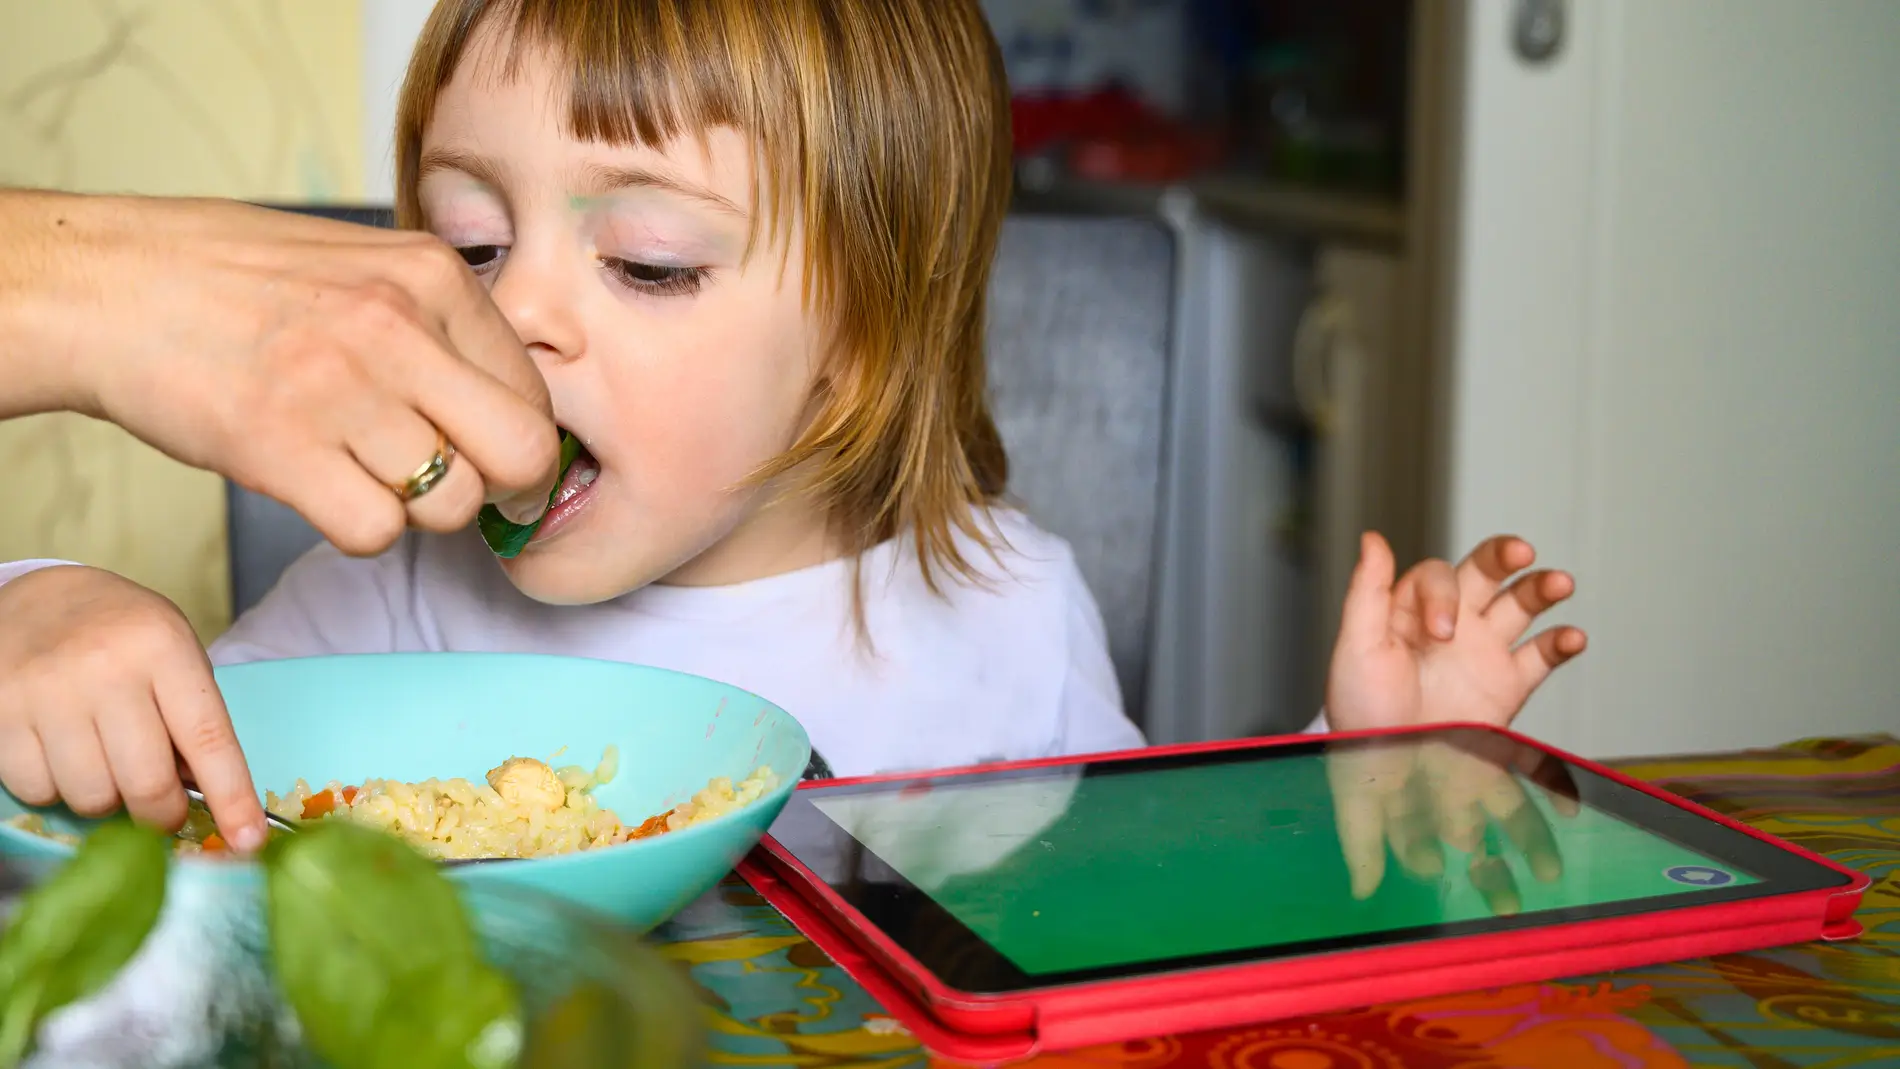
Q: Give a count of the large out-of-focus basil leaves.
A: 2